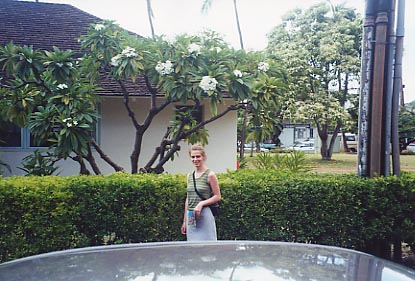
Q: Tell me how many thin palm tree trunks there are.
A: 2